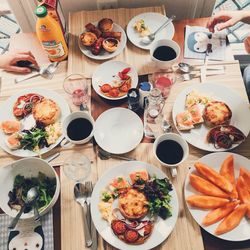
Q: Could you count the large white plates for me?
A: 4